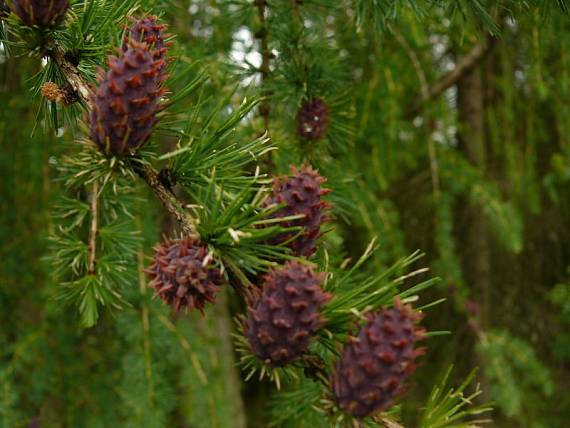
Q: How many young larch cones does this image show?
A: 8